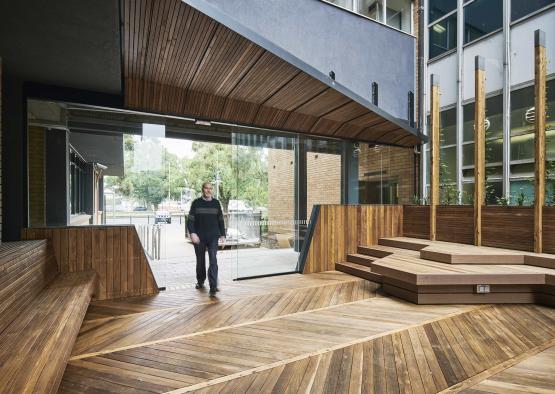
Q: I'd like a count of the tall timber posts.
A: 3